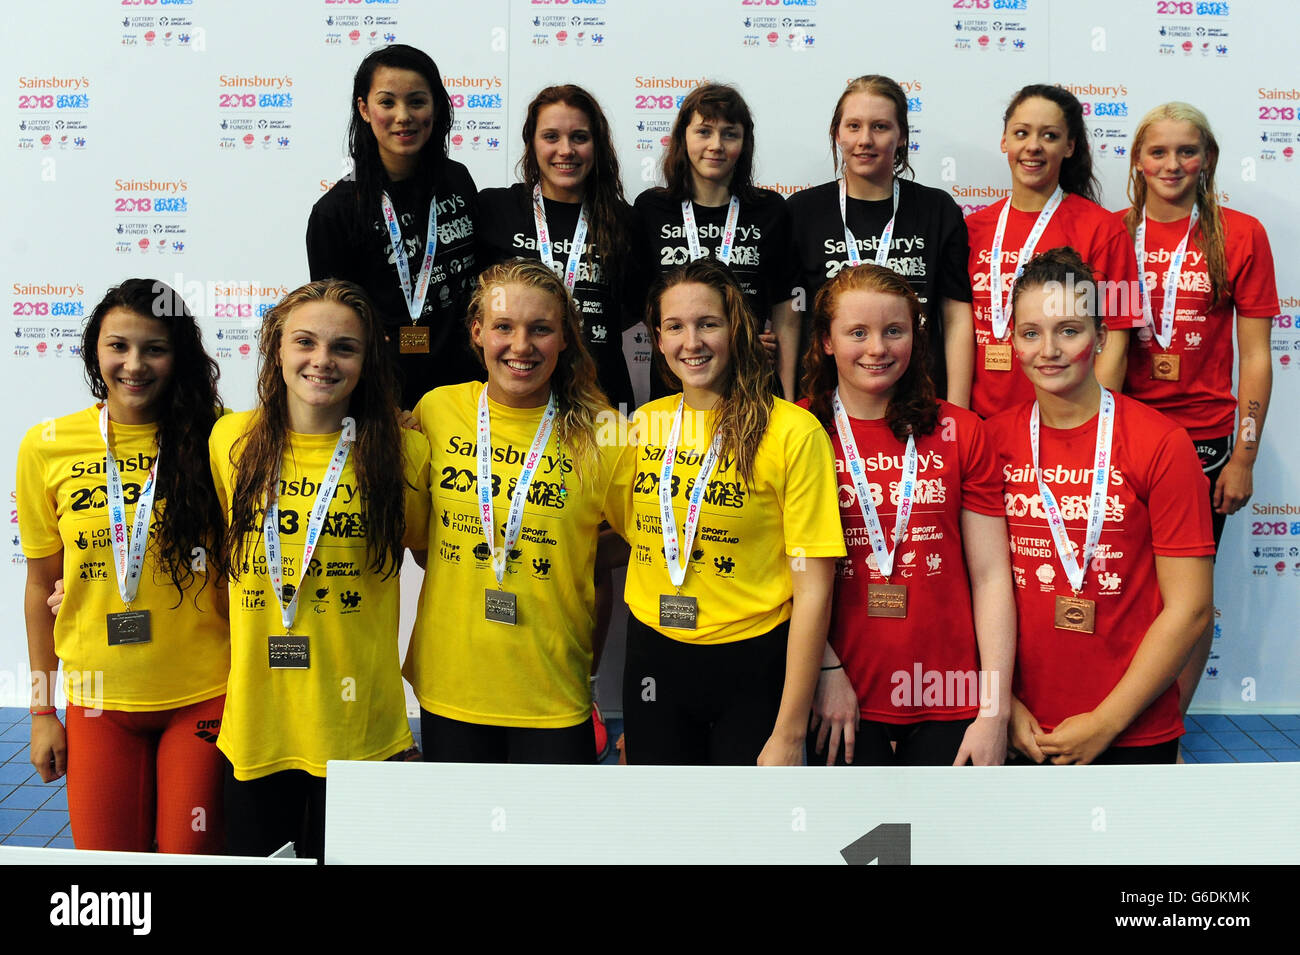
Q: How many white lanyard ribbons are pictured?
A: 12